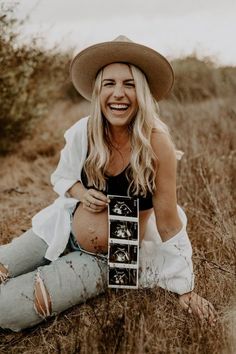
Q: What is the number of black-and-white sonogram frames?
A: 4